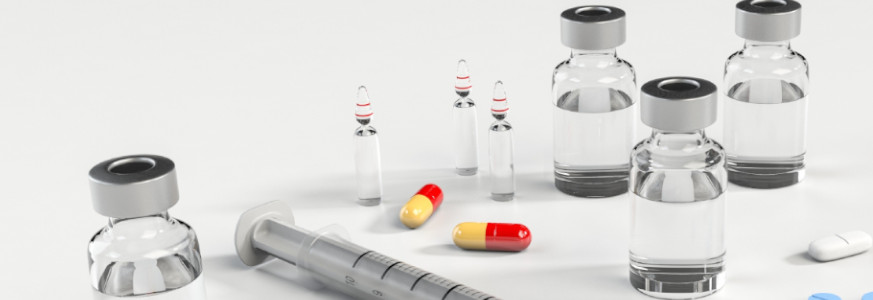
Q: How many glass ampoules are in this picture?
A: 3